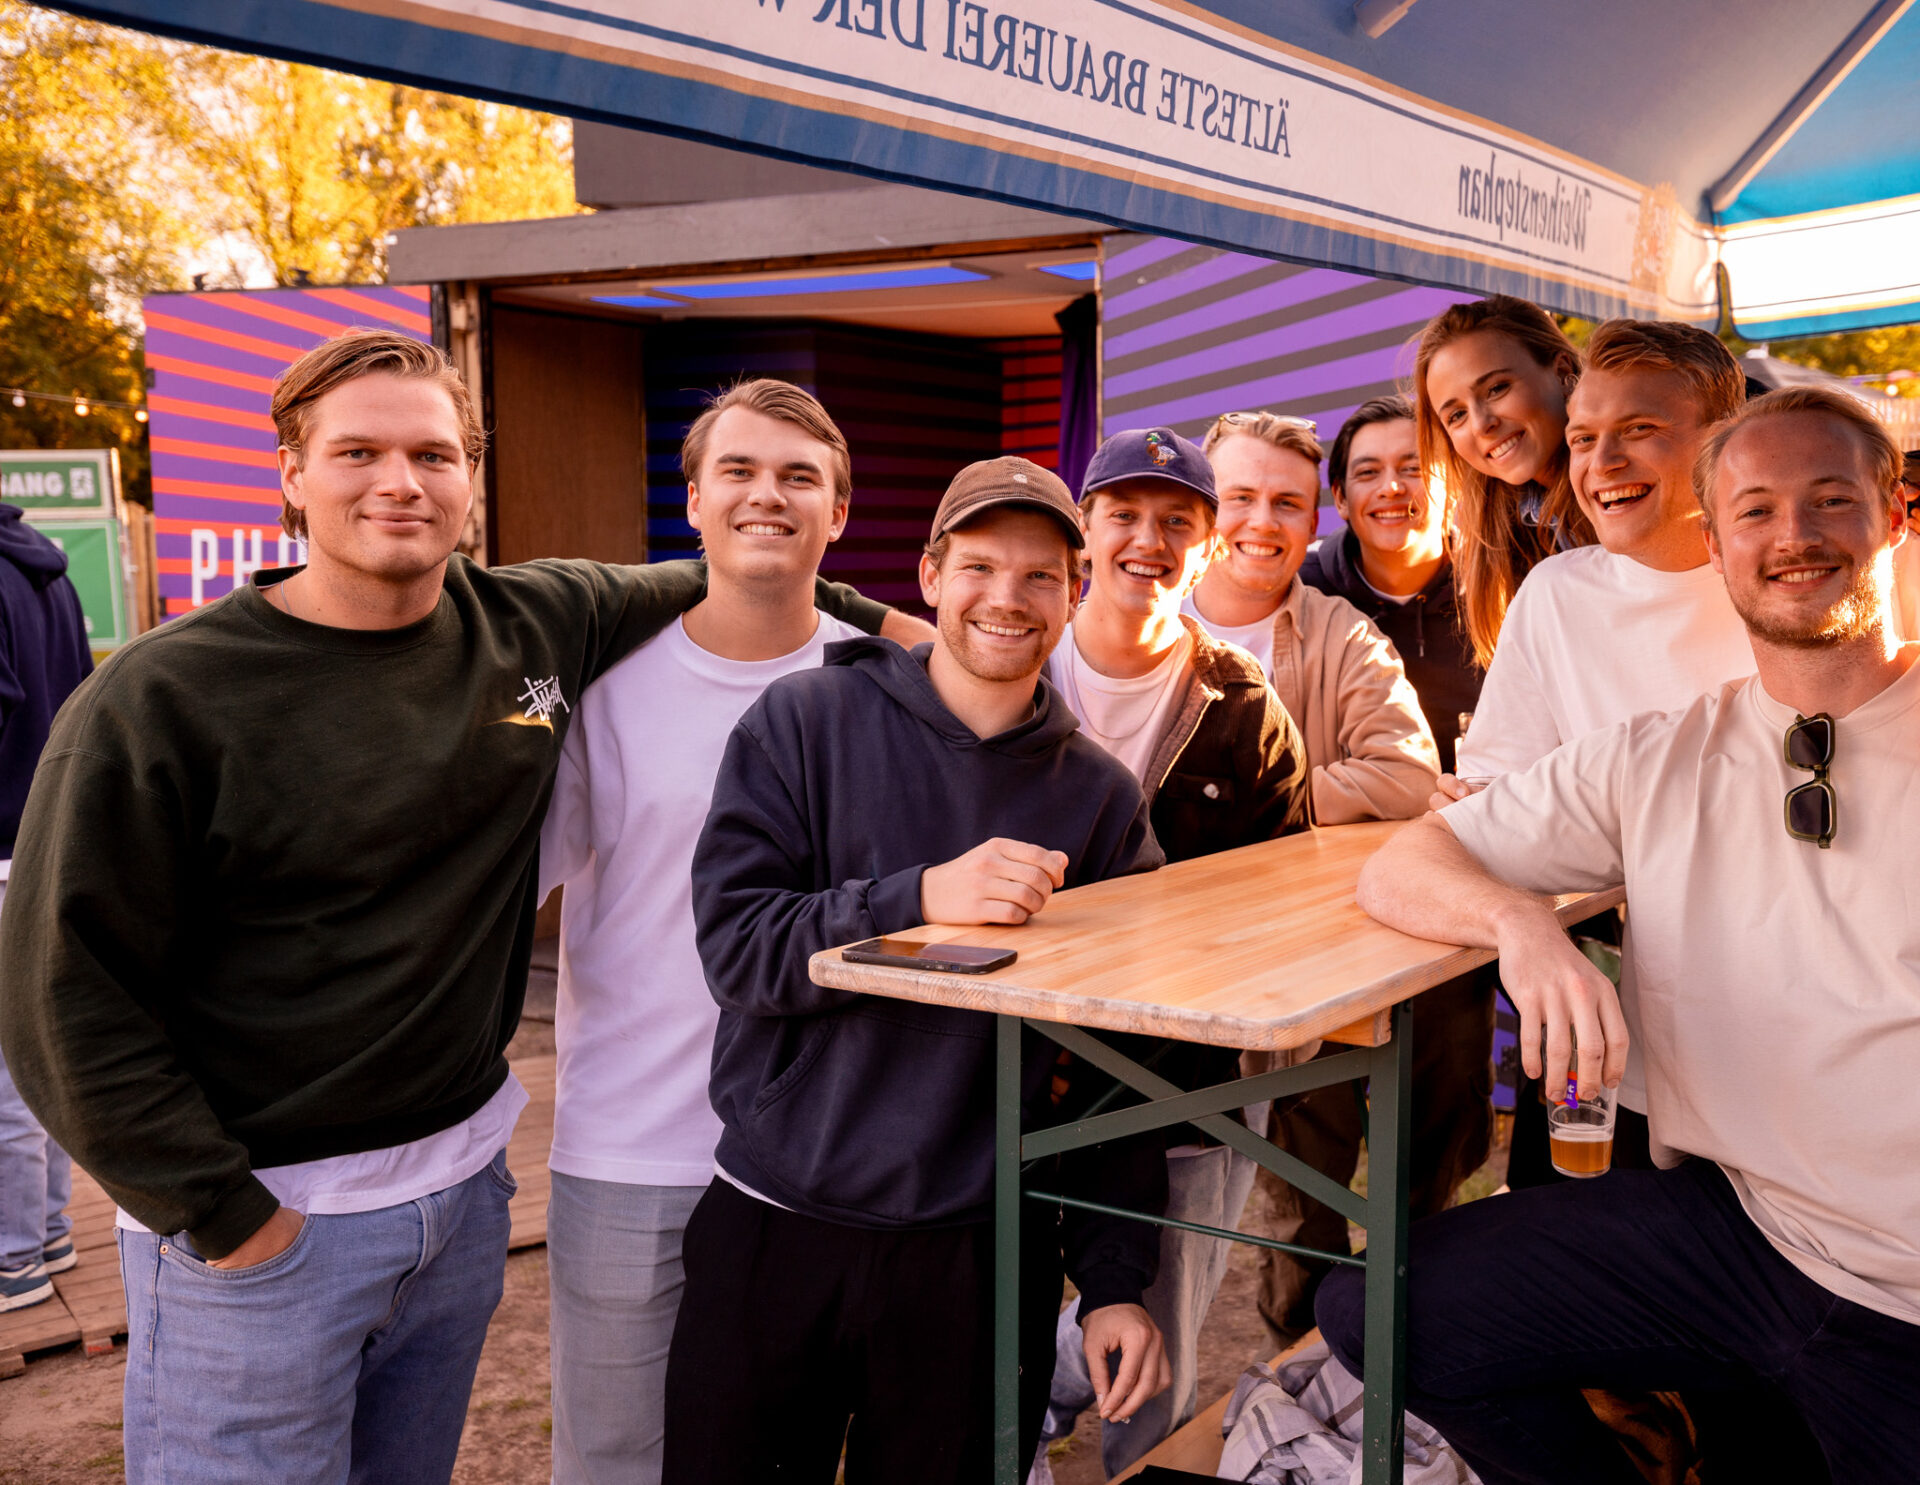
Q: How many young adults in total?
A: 9